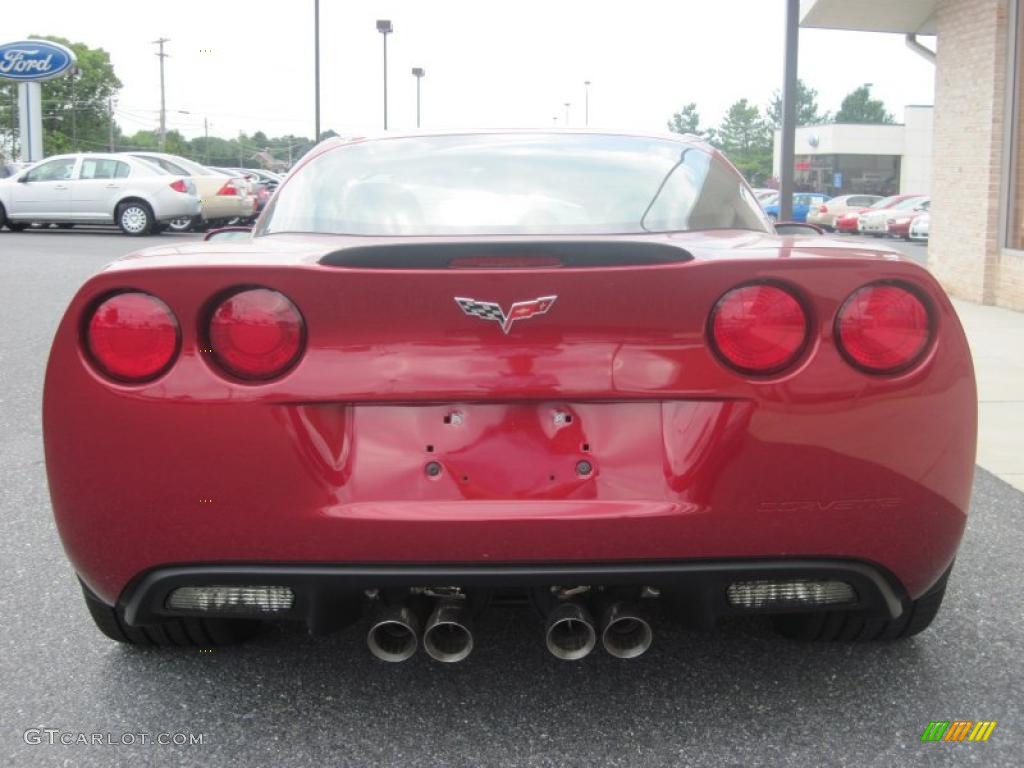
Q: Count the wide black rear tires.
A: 2